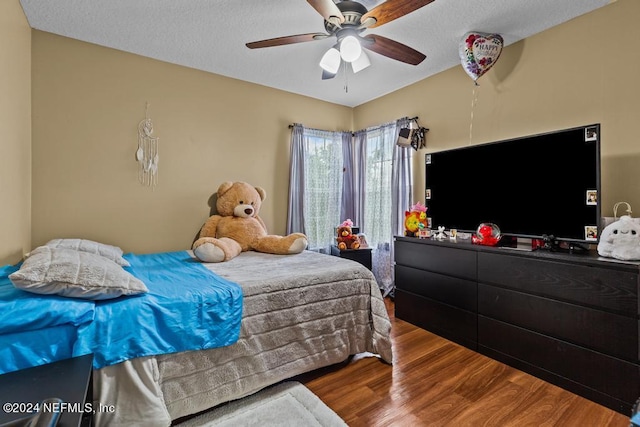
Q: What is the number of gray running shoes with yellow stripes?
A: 0